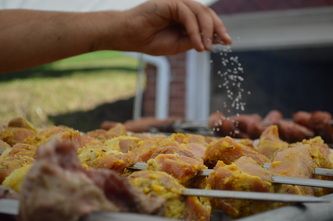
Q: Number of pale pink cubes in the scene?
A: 0